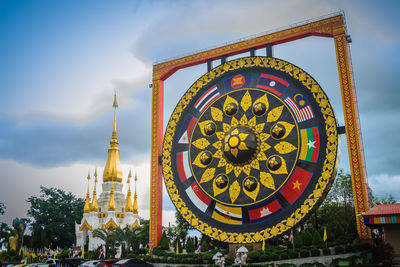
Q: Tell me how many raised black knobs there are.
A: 9